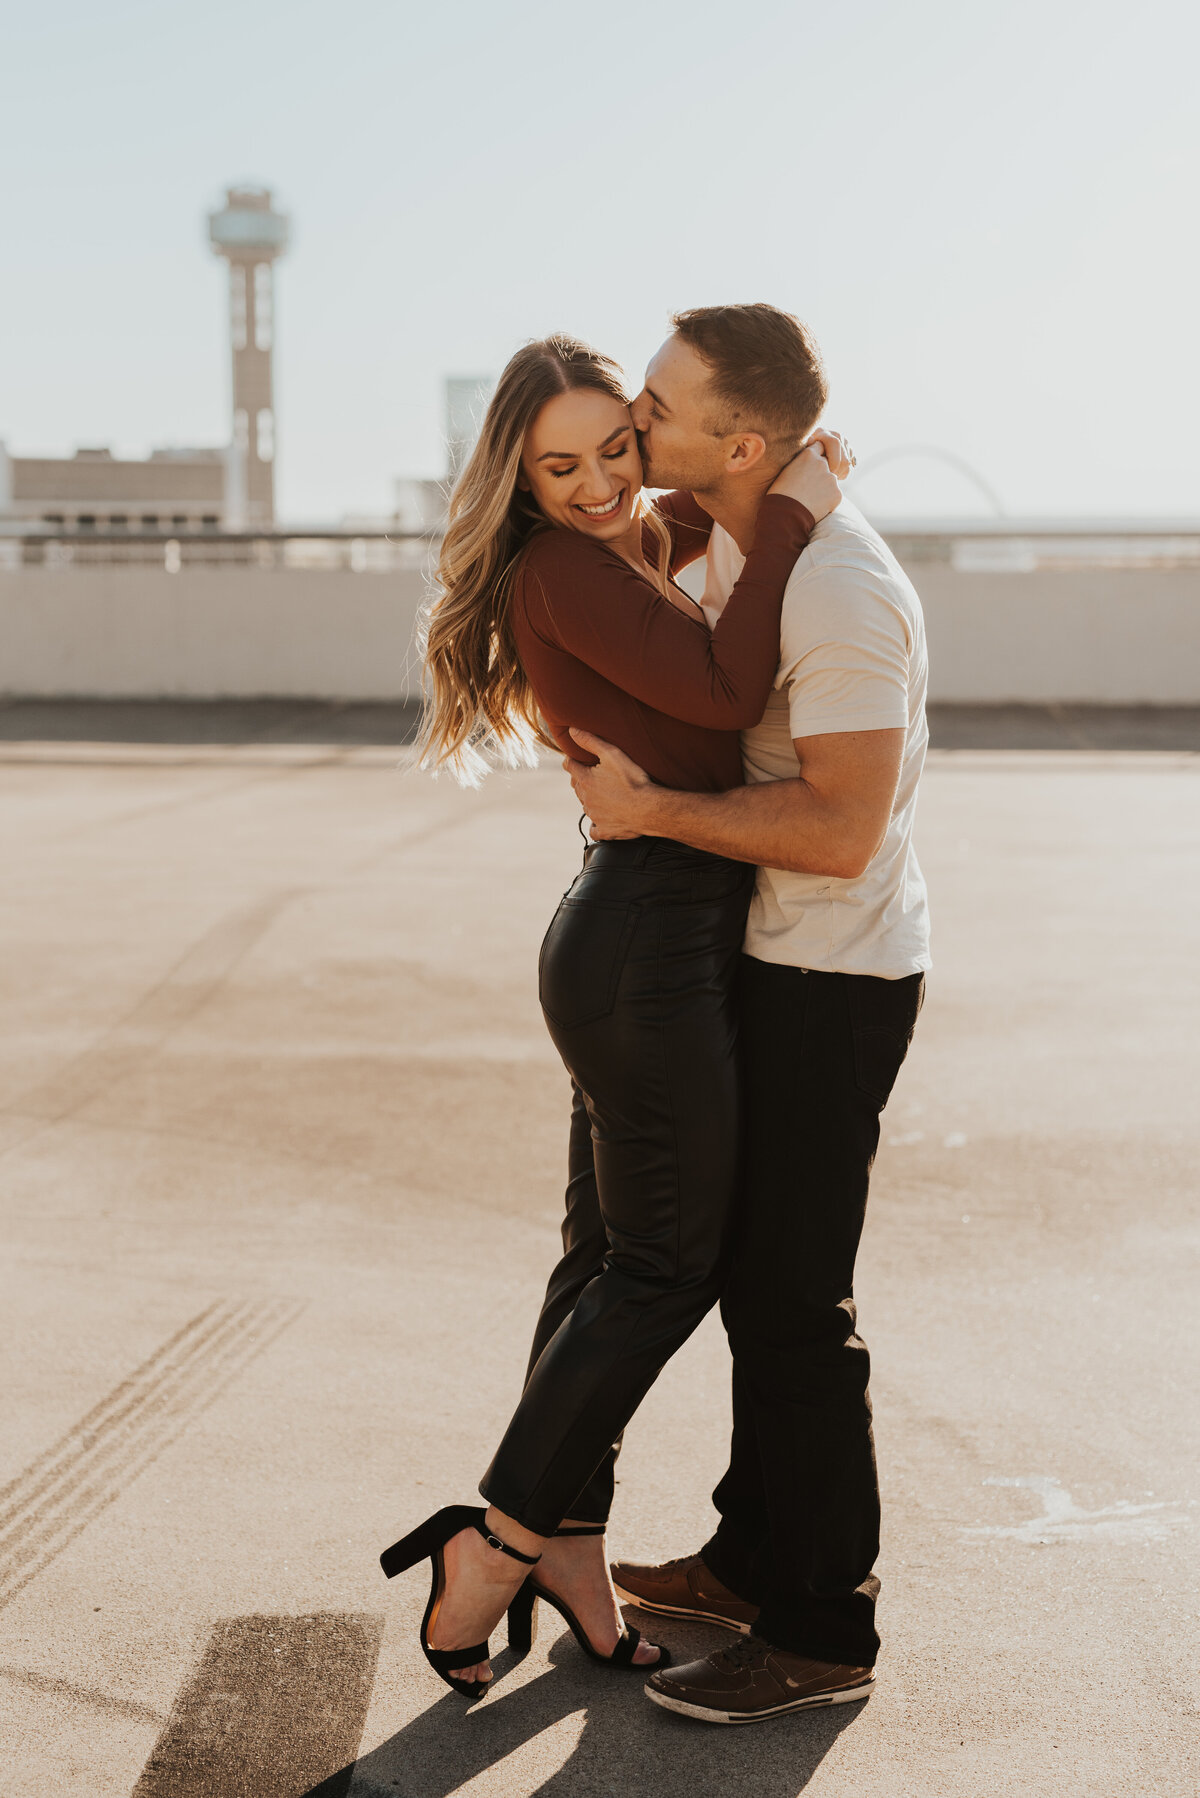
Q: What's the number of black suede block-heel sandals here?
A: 2